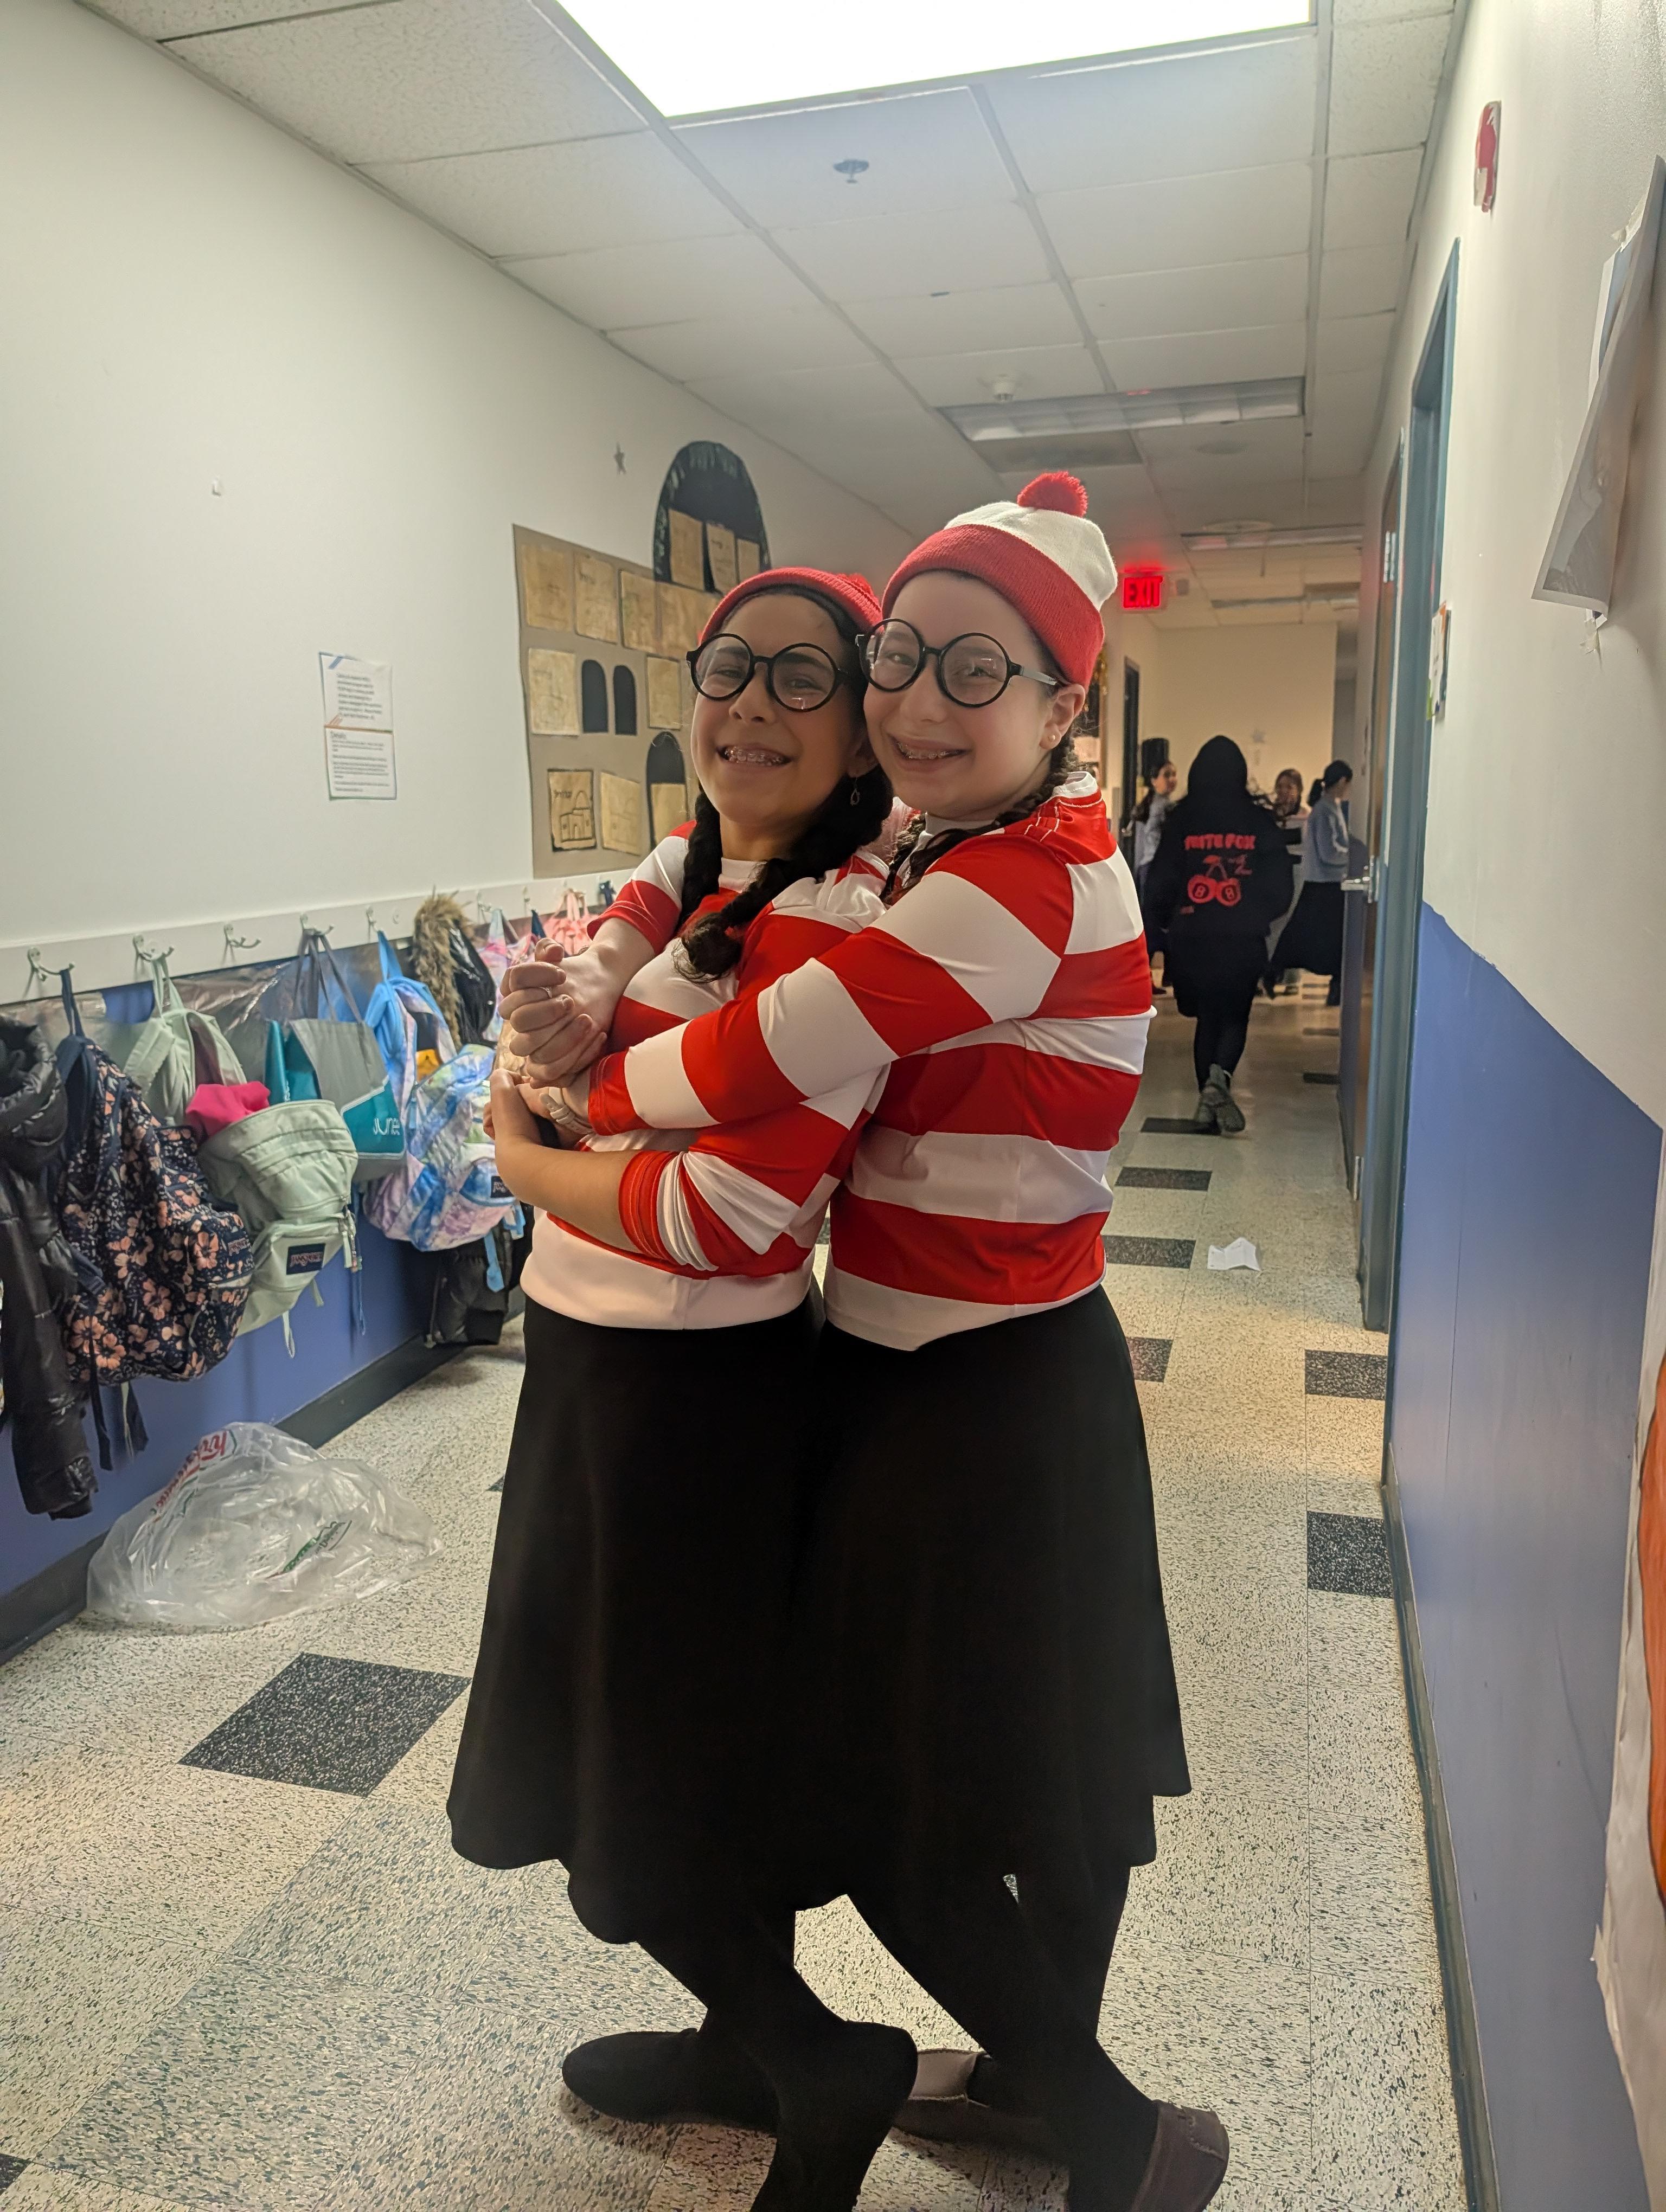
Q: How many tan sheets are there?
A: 12